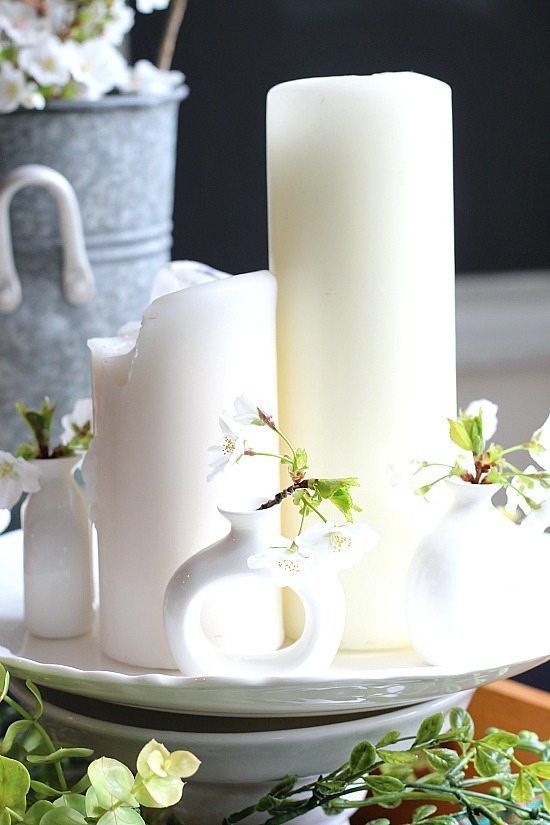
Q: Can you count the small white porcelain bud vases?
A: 3